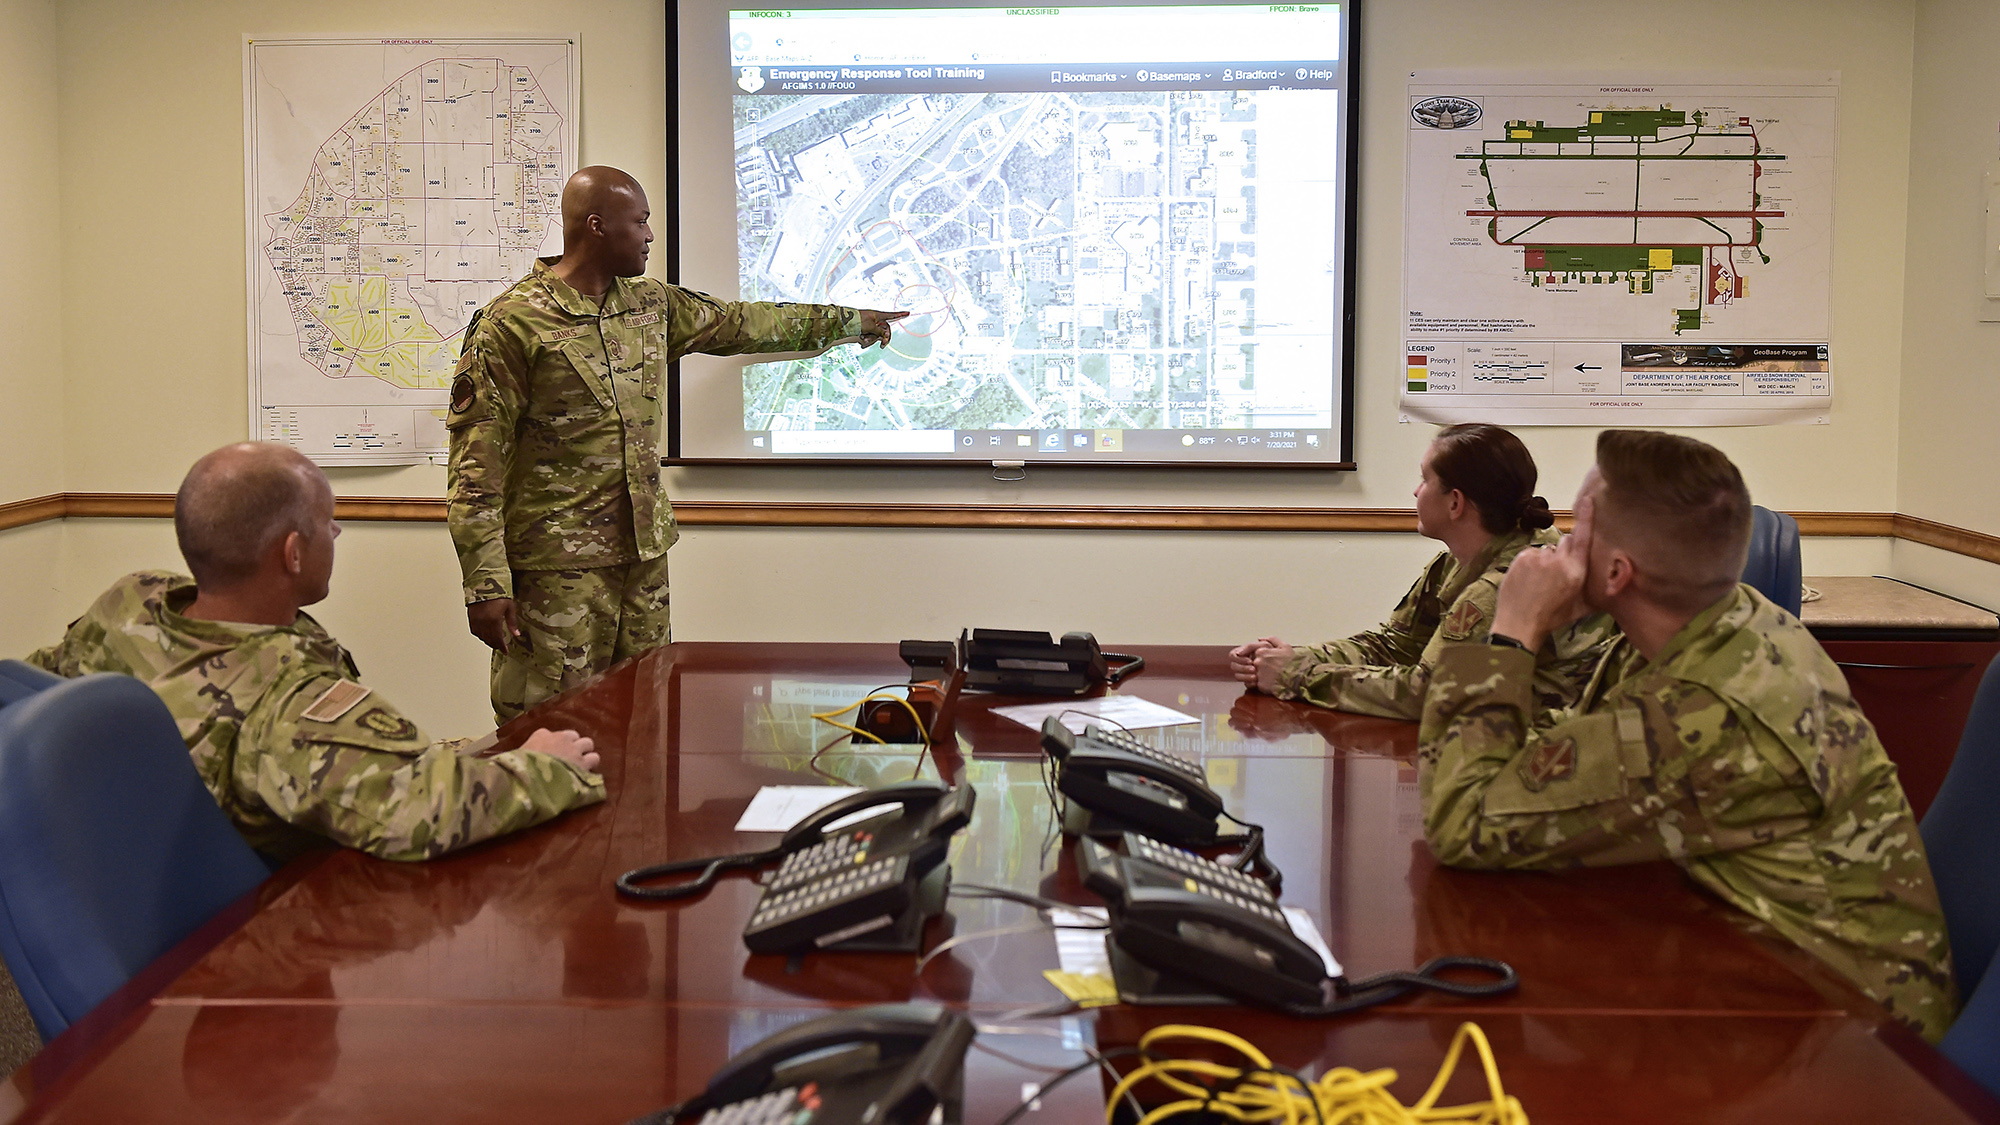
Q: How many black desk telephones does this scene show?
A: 5